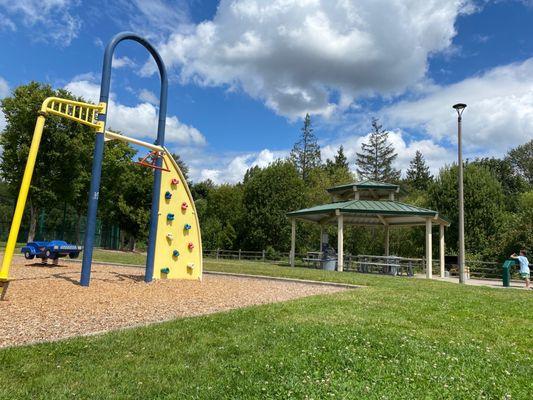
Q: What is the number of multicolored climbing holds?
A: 10